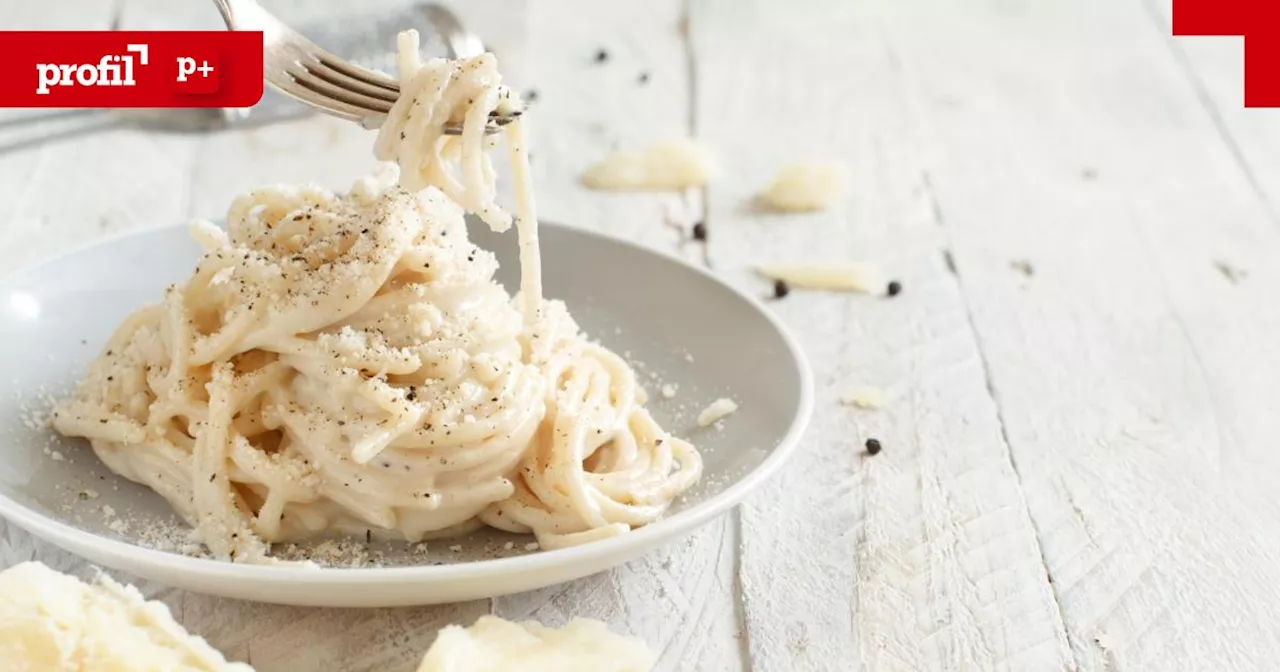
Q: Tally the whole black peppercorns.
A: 7